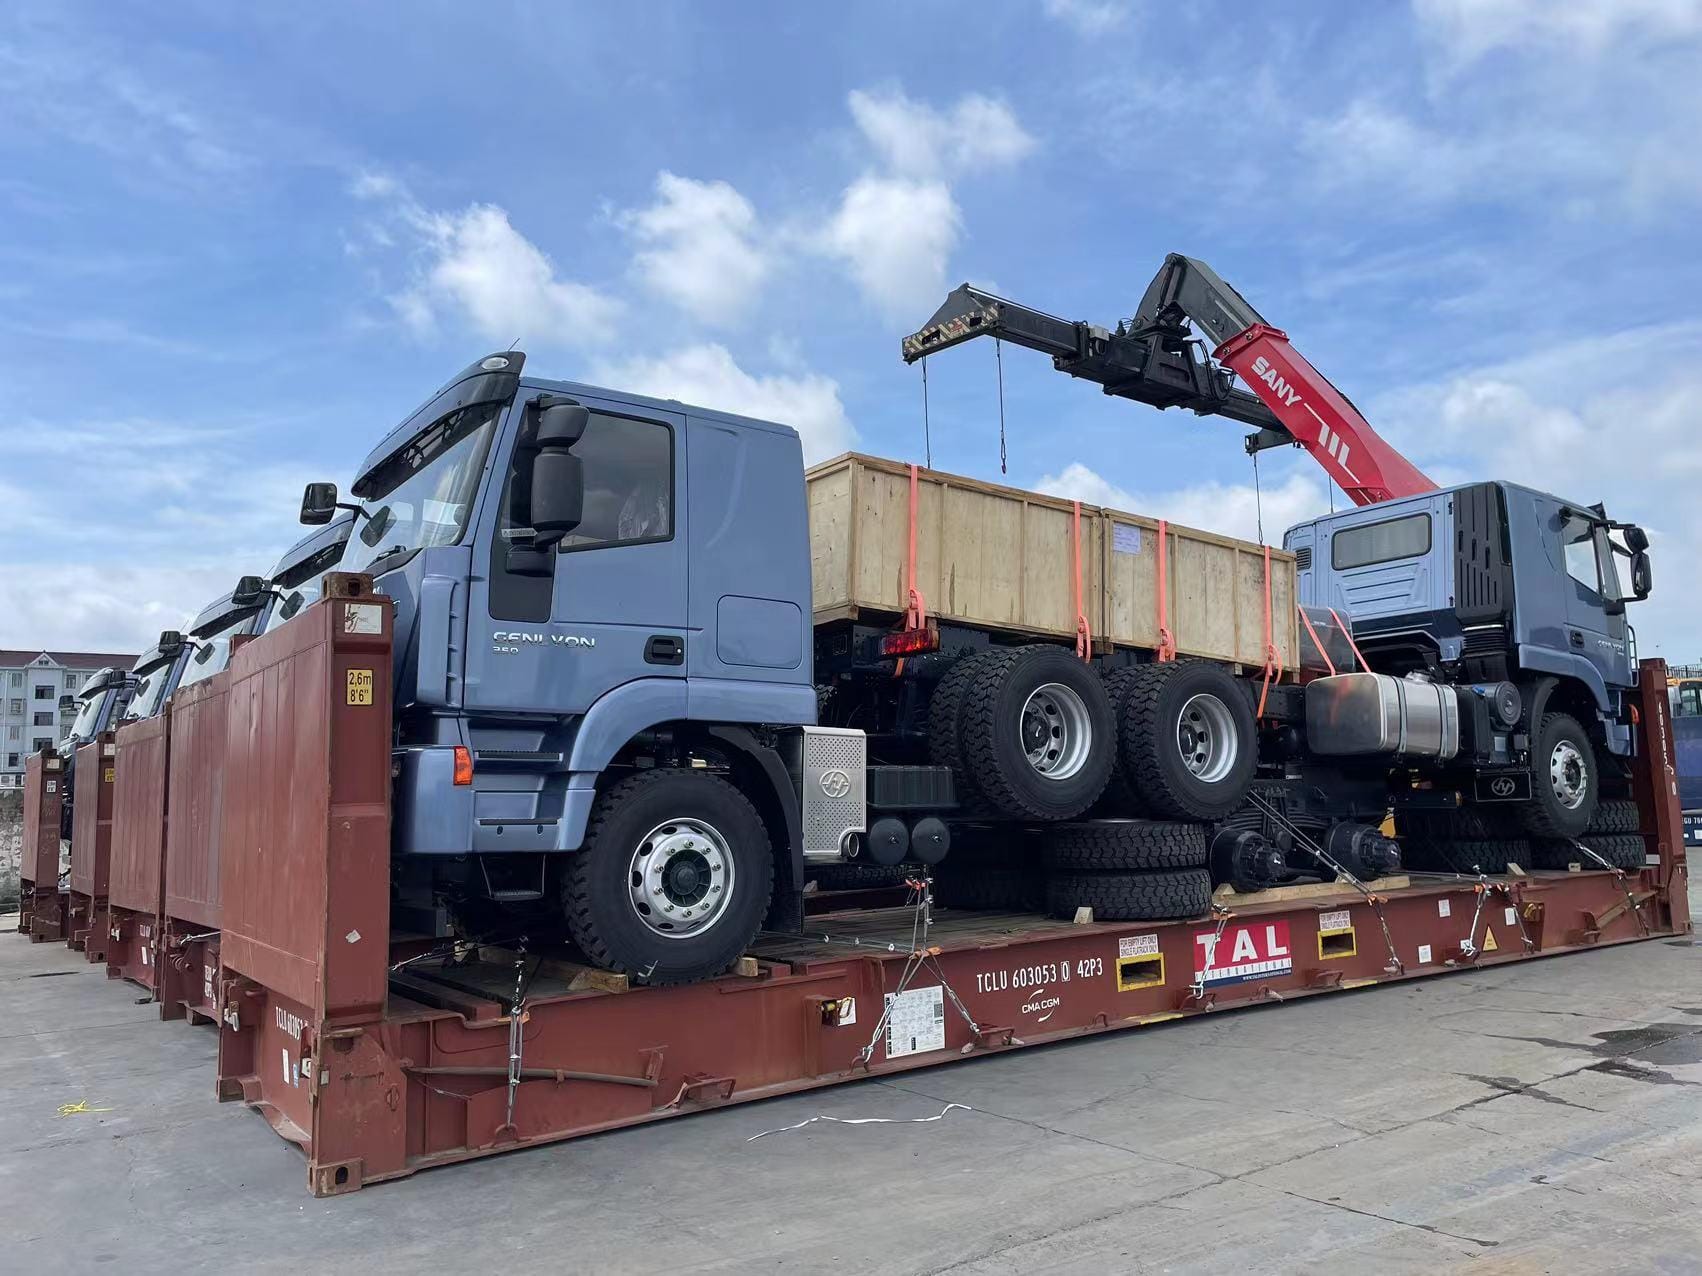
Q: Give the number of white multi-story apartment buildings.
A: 1